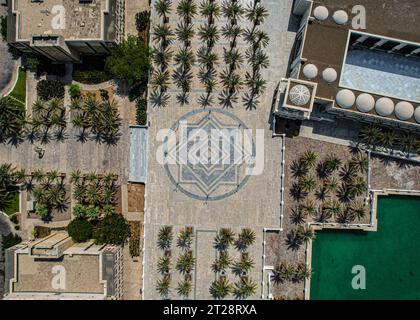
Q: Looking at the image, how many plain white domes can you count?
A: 9